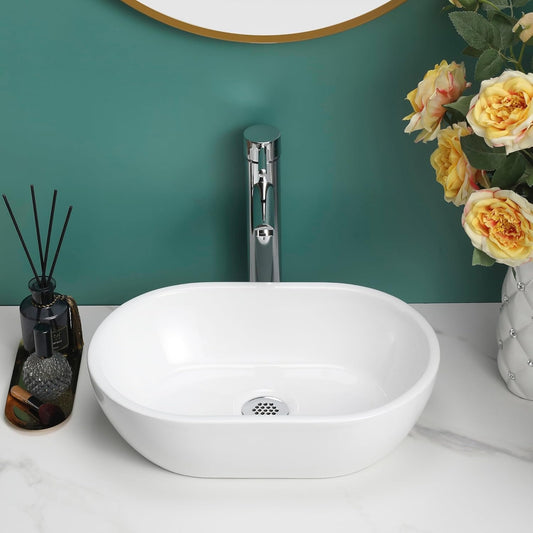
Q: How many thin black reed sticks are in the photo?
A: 4